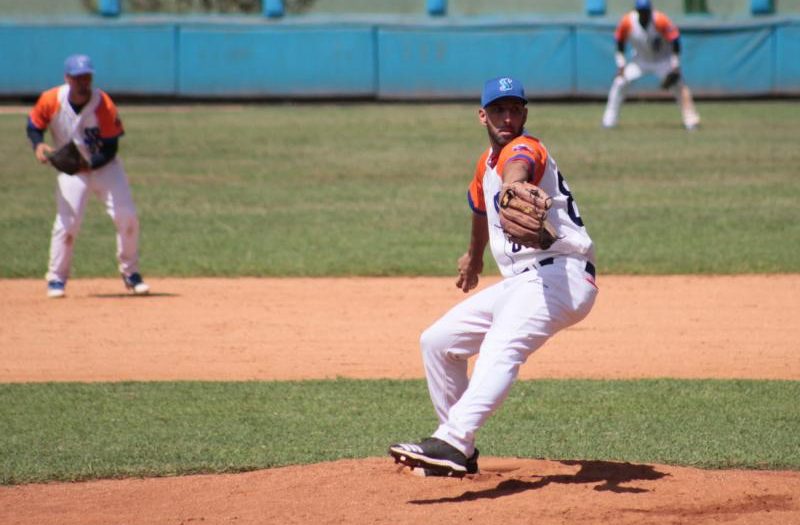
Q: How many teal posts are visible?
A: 5